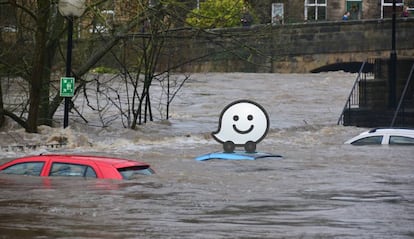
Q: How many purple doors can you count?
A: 0